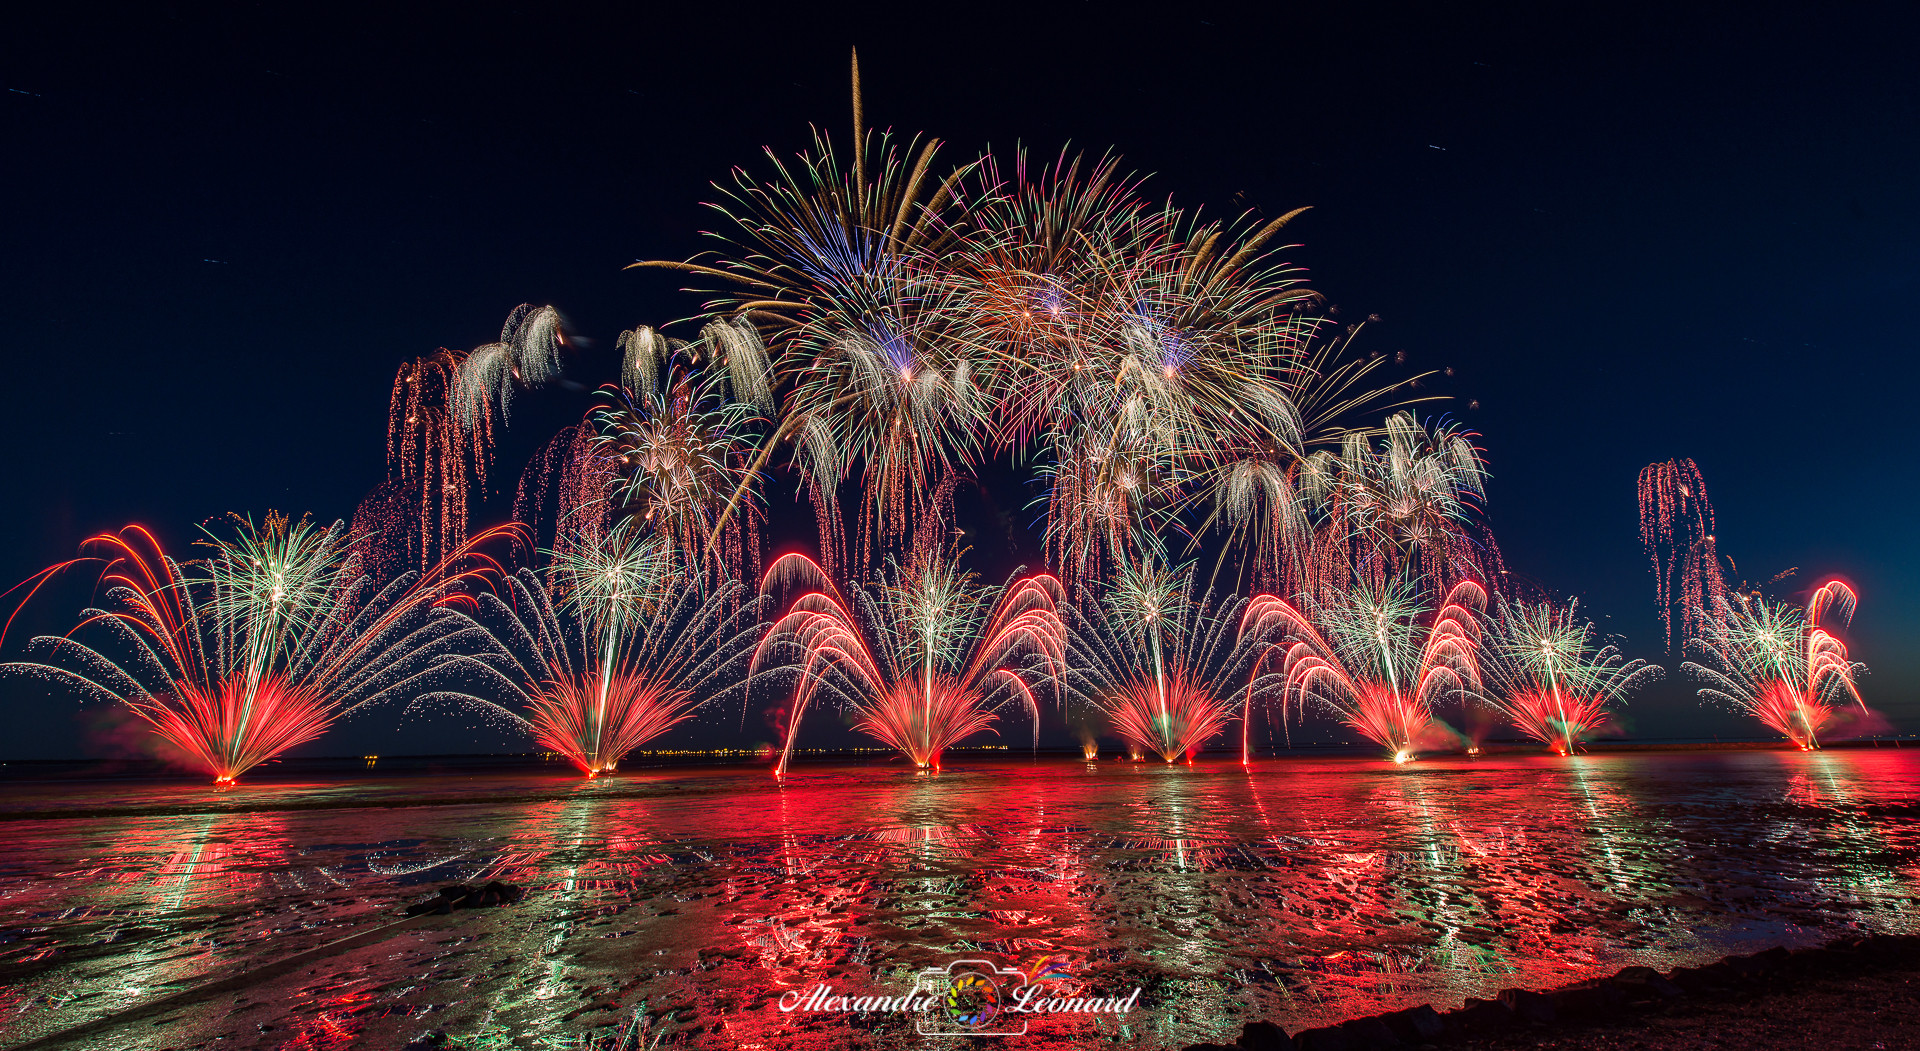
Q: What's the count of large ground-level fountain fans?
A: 7